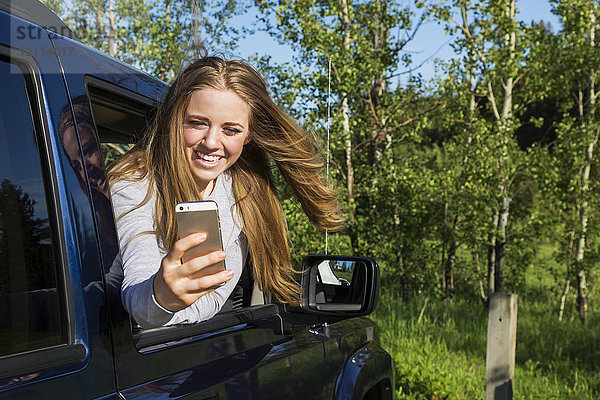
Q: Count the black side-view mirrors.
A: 1